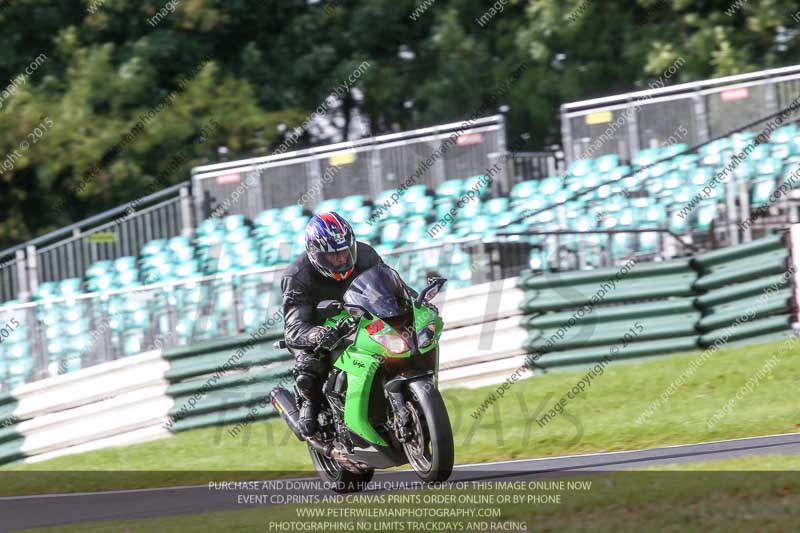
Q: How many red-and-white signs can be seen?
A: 3